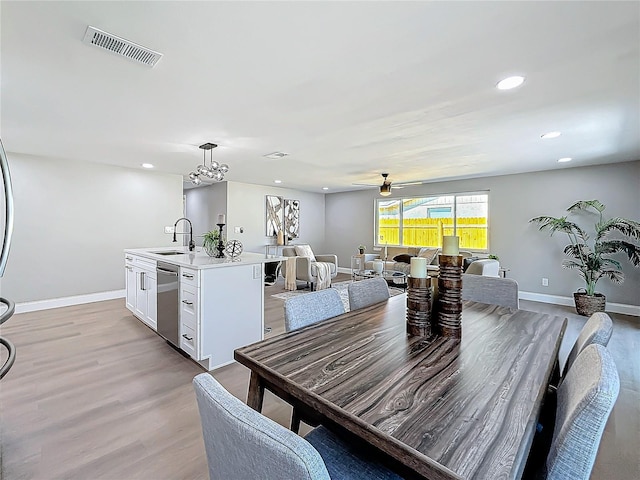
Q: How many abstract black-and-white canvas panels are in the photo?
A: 2